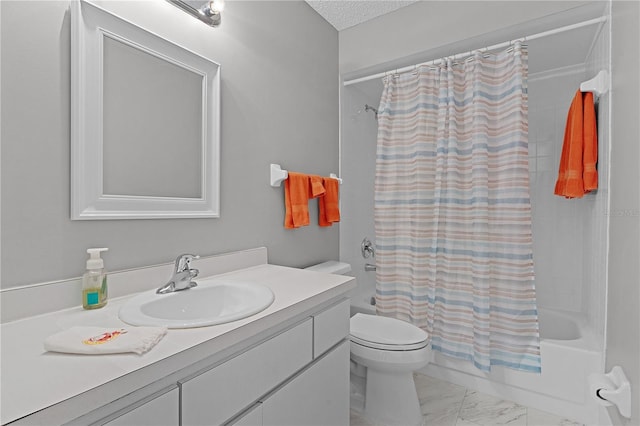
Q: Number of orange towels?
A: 4